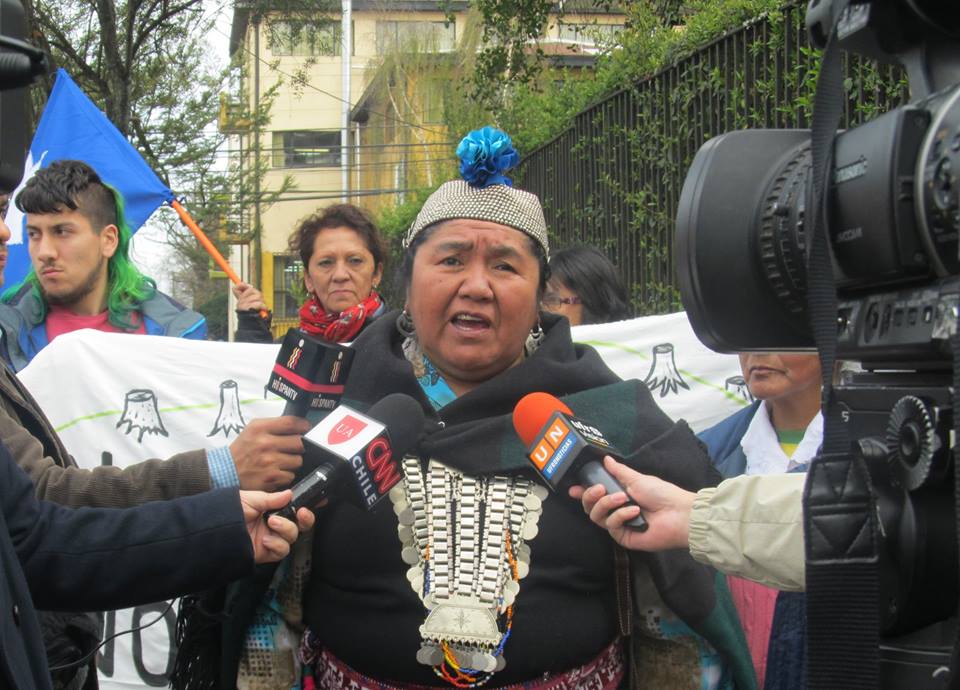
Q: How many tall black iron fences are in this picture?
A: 1